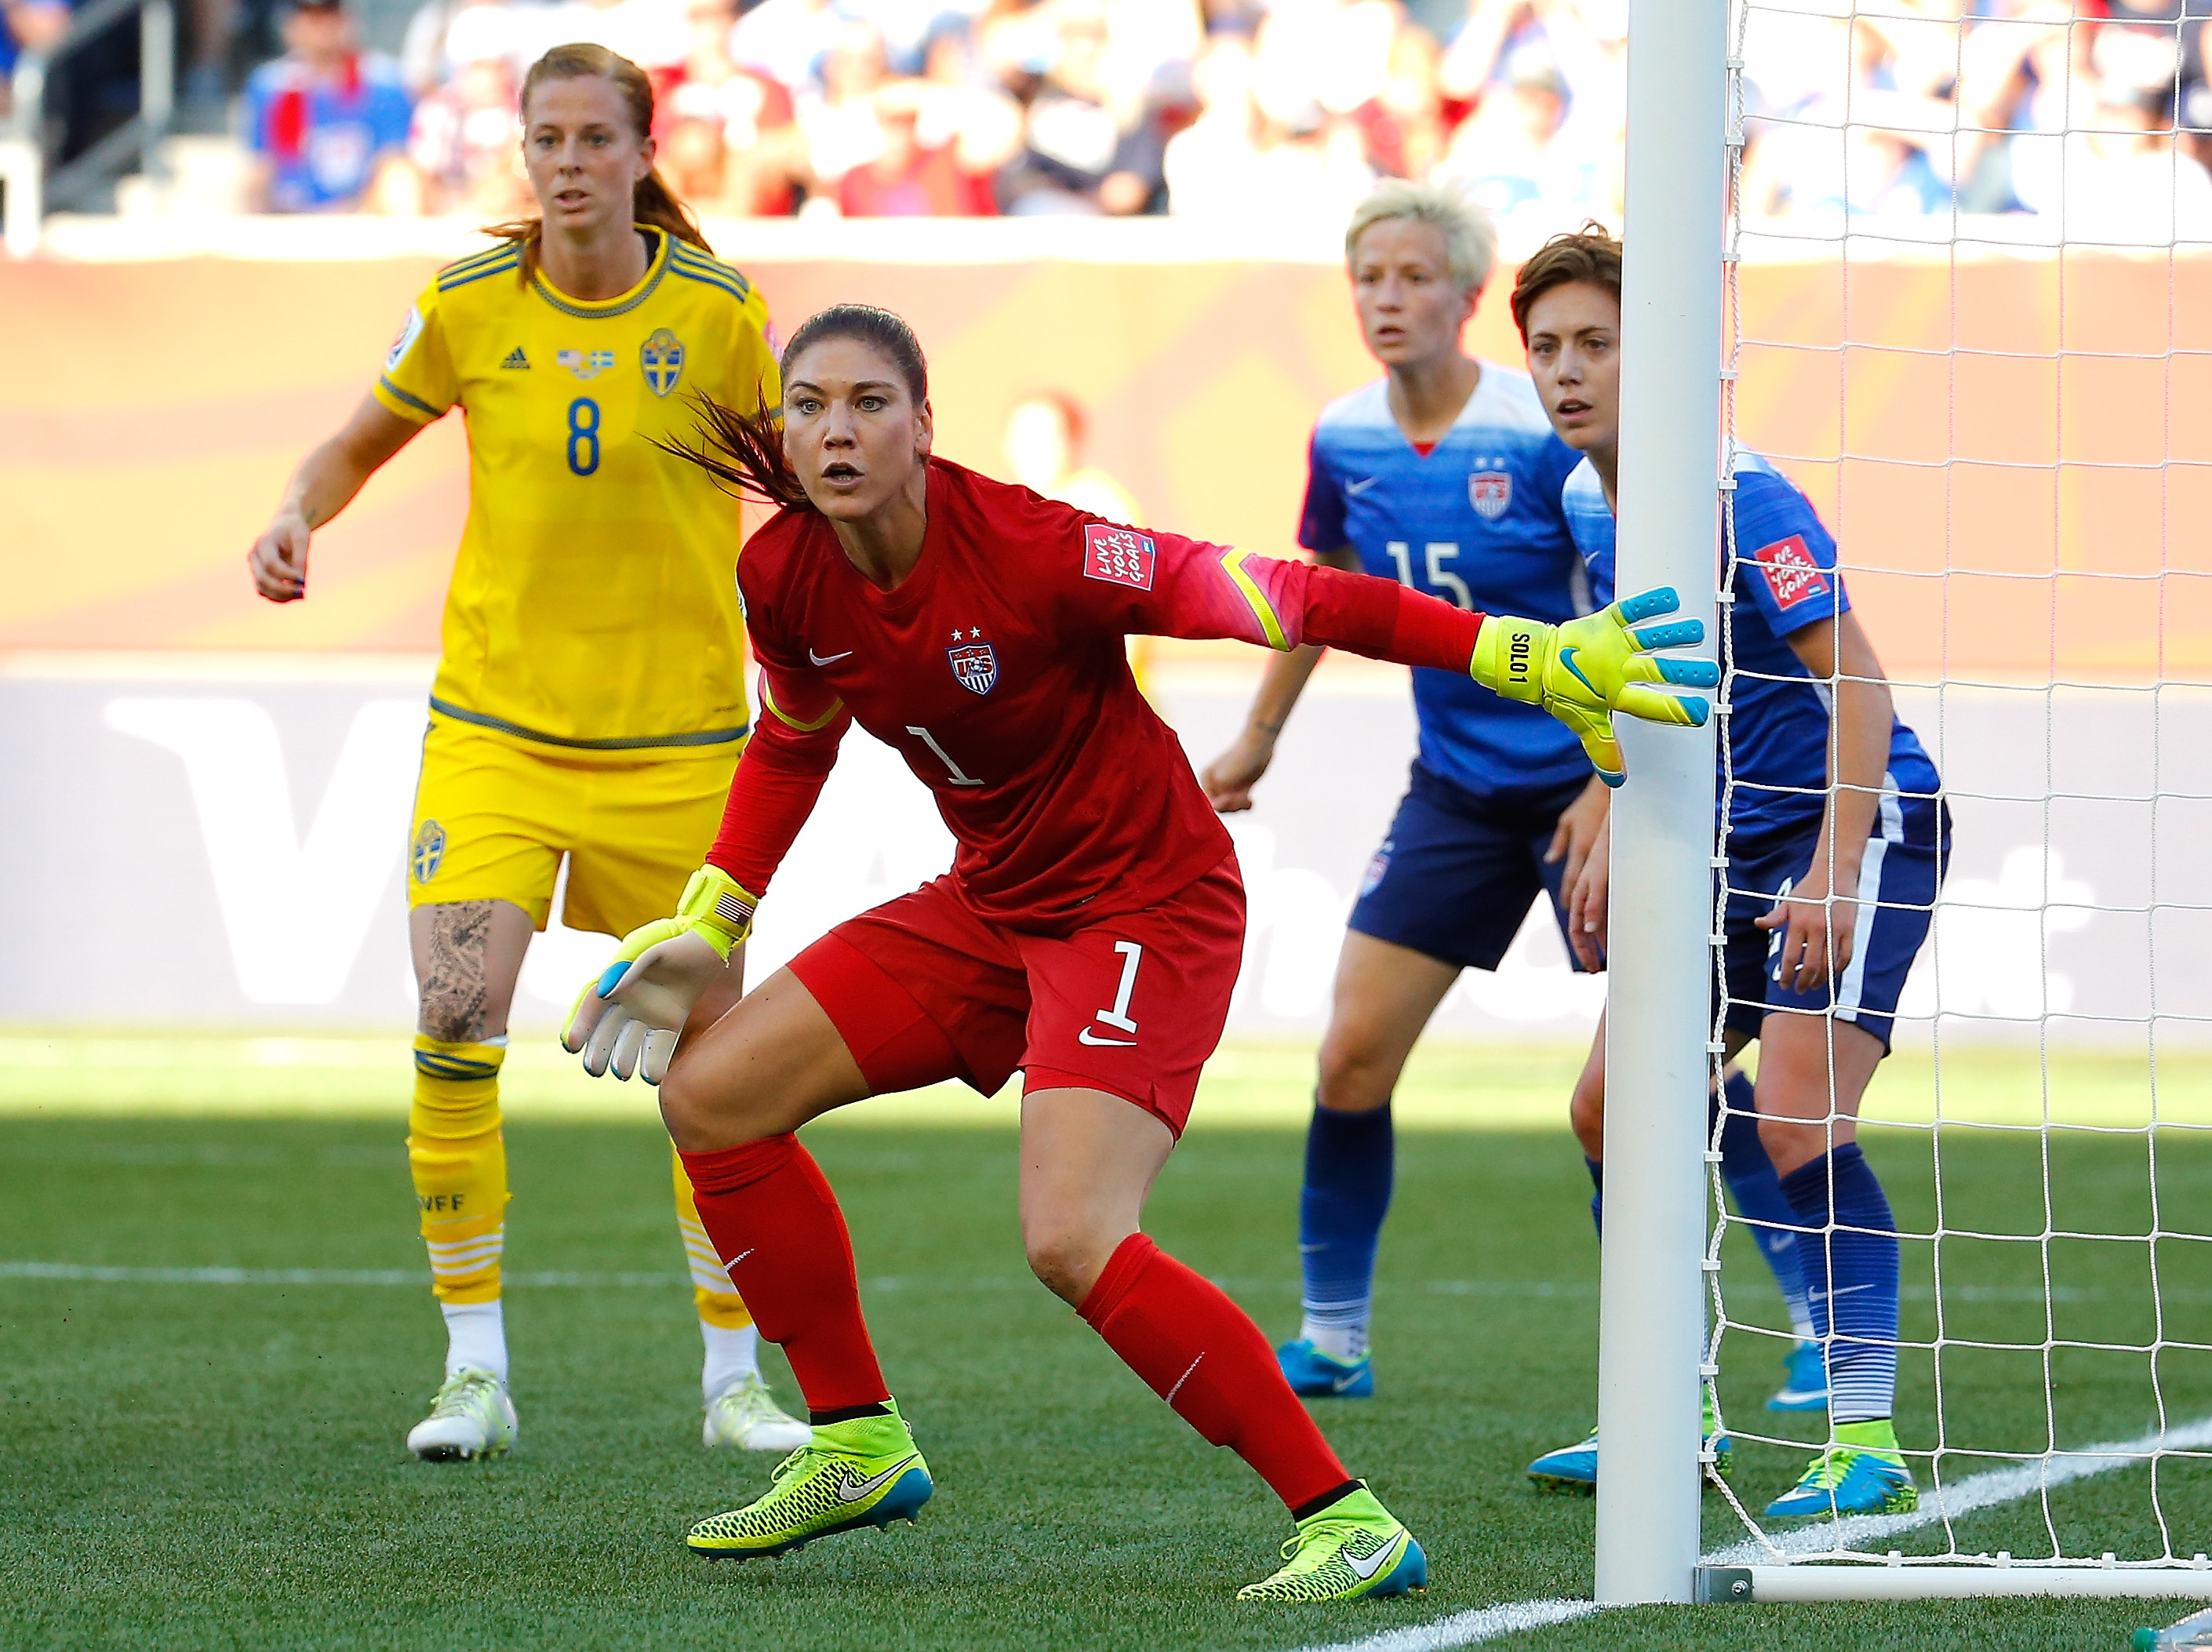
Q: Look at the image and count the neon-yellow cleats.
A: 2